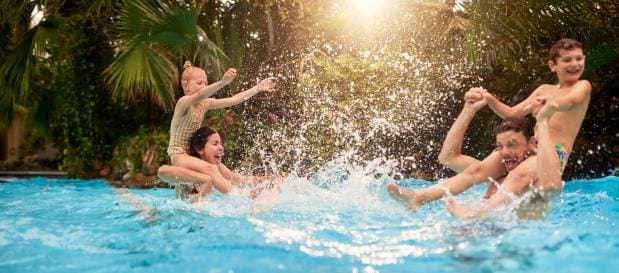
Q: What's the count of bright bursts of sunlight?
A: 1